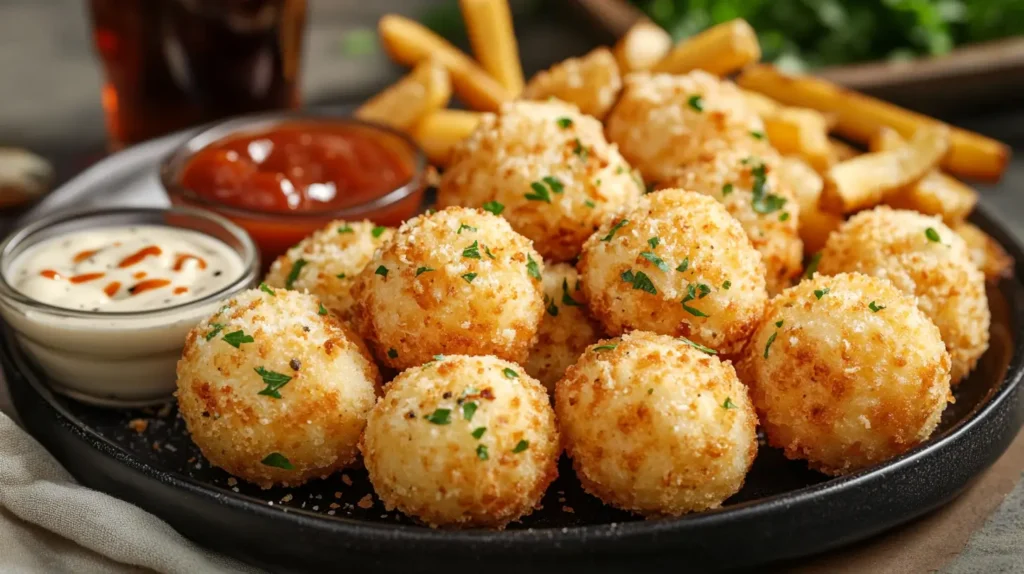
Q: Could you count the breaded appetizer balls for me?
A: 12